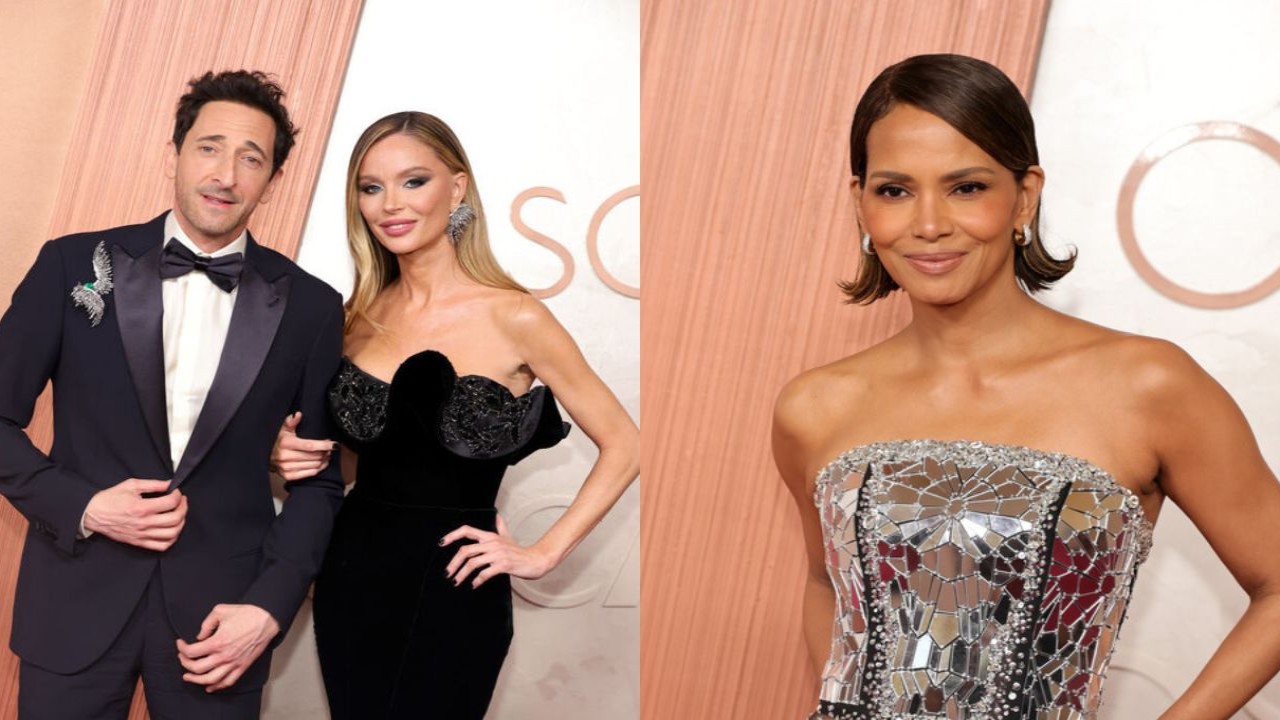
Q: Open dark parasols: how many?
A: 0